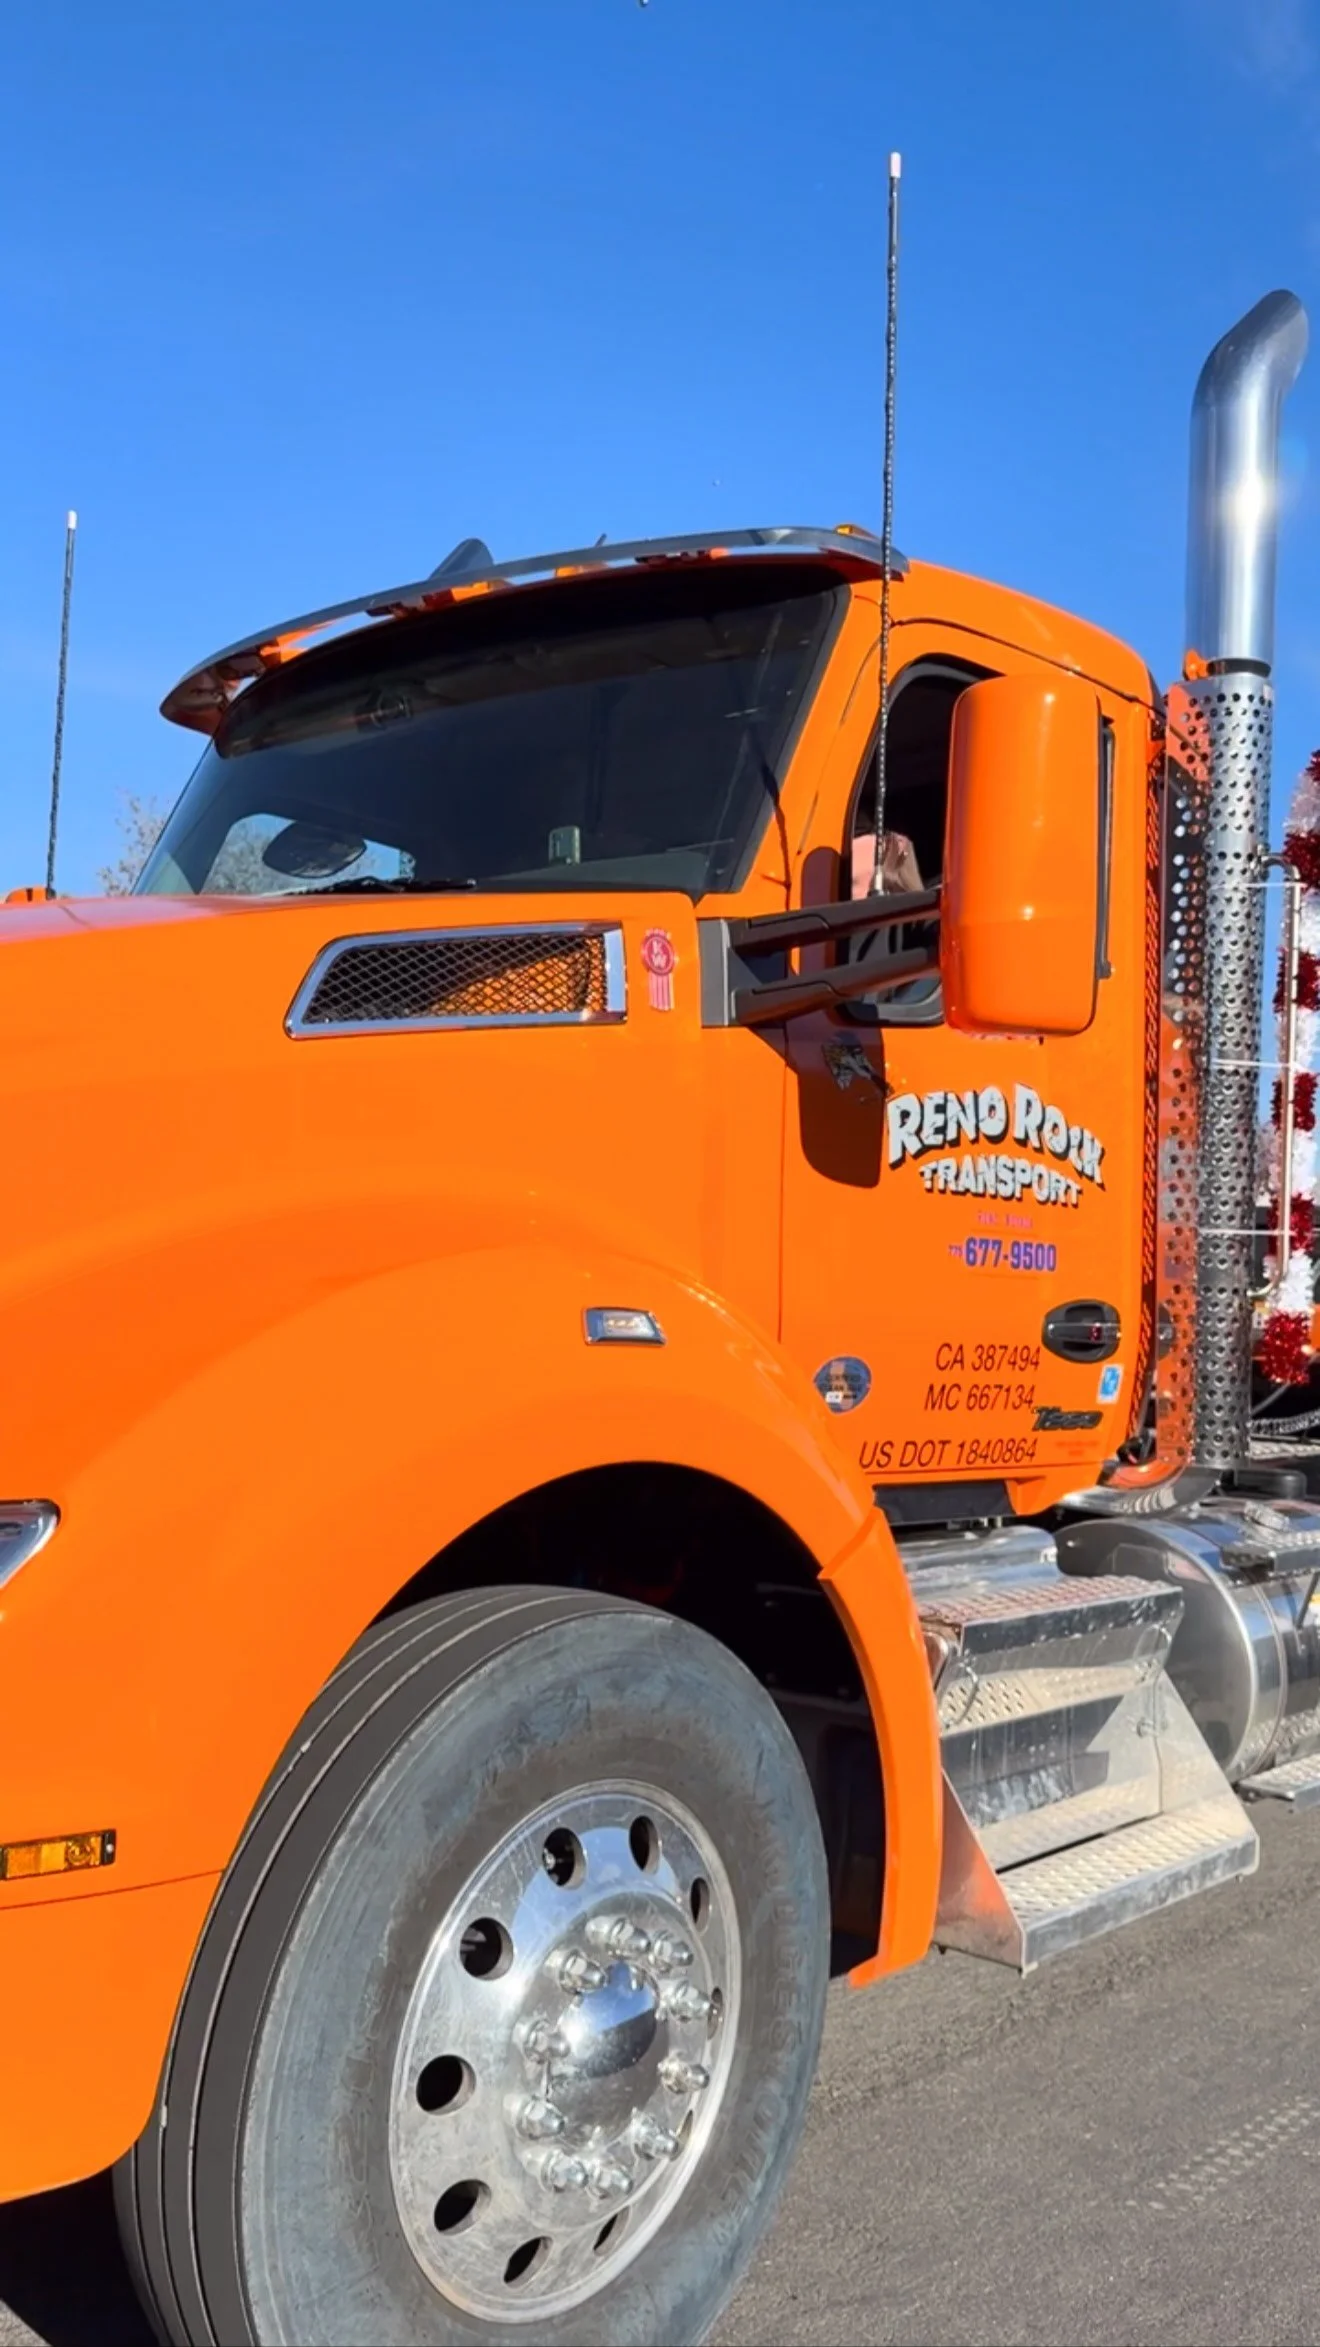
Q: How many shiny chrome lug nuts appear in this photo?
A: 10